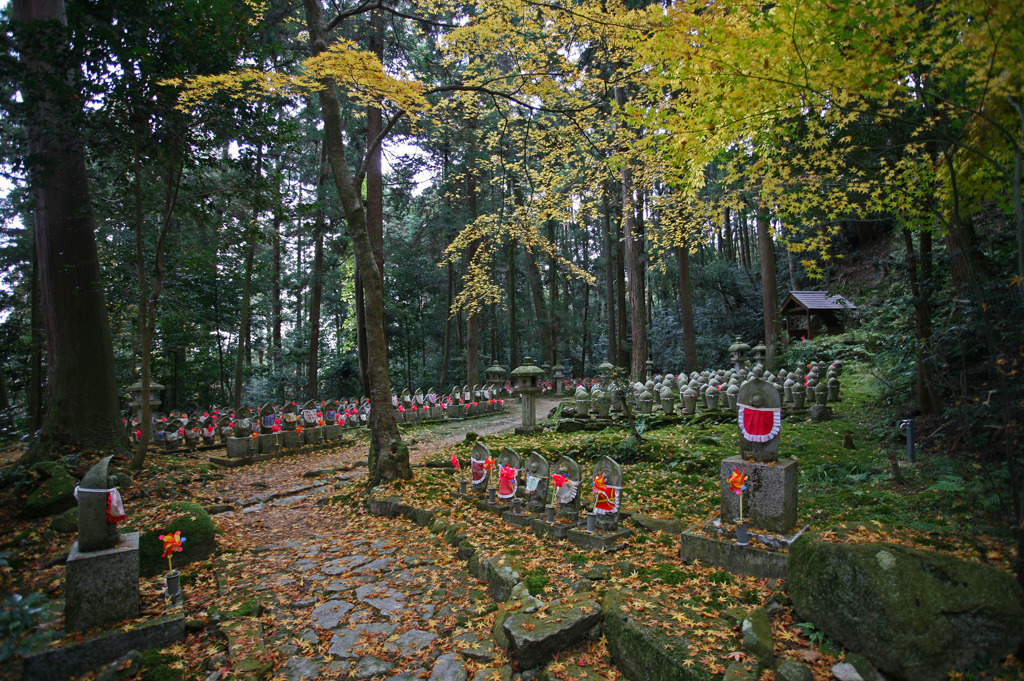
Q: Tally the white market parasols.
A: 0